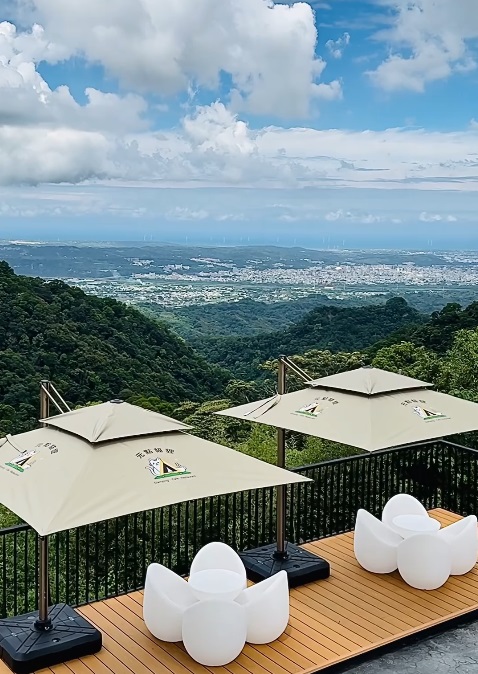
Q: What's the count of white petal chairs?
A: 8